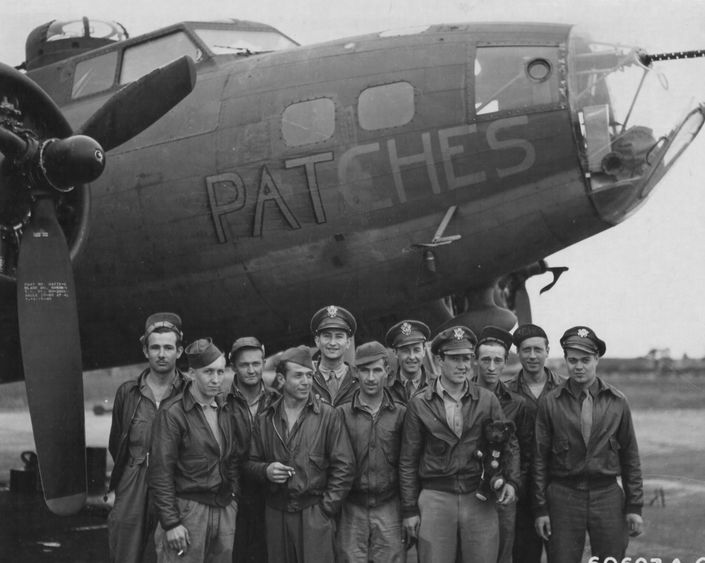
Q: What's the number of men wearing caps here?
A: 11